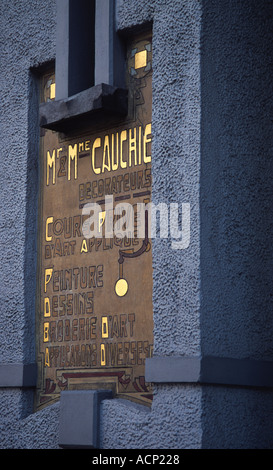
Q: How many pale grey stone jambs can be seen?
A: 2